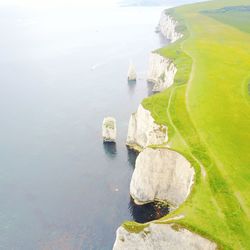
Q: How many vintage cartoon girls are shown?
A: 0